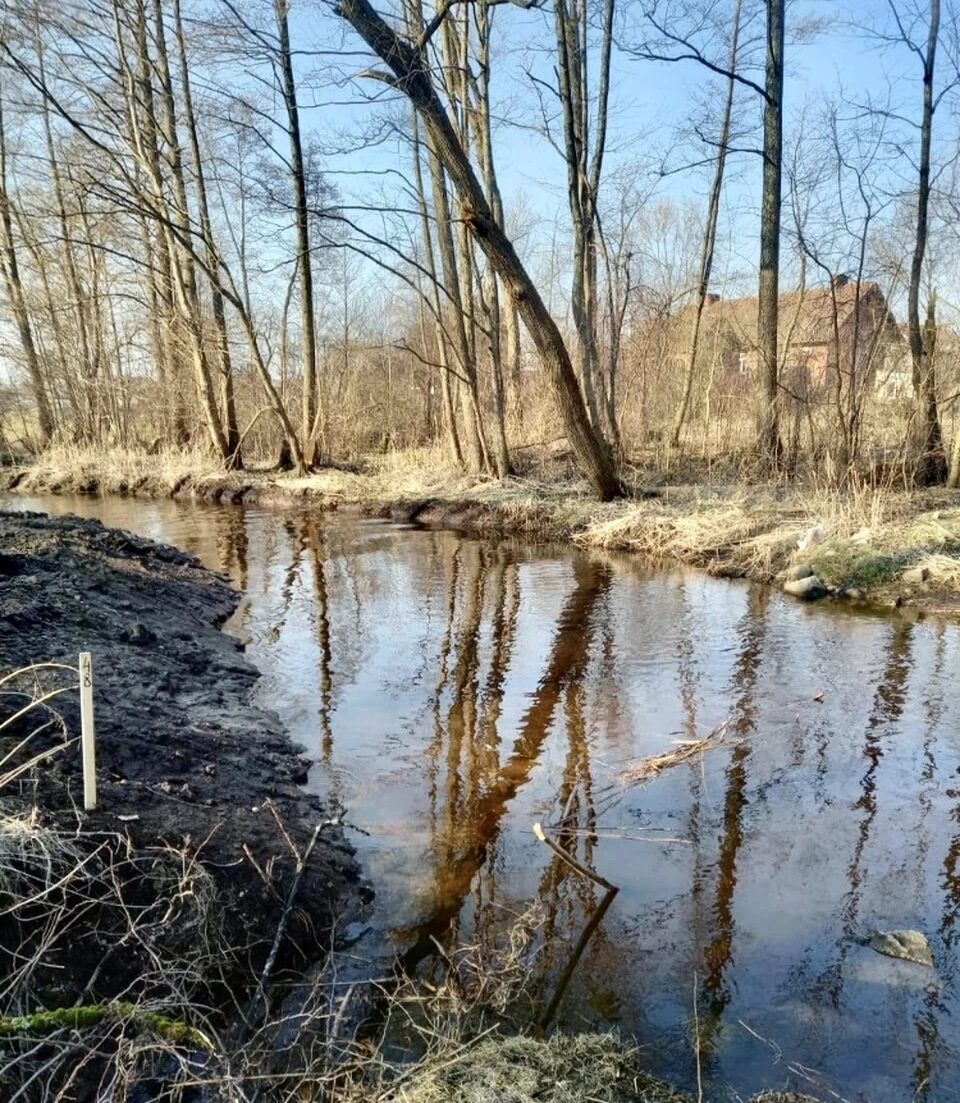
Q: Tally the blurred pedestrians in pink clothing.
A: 0